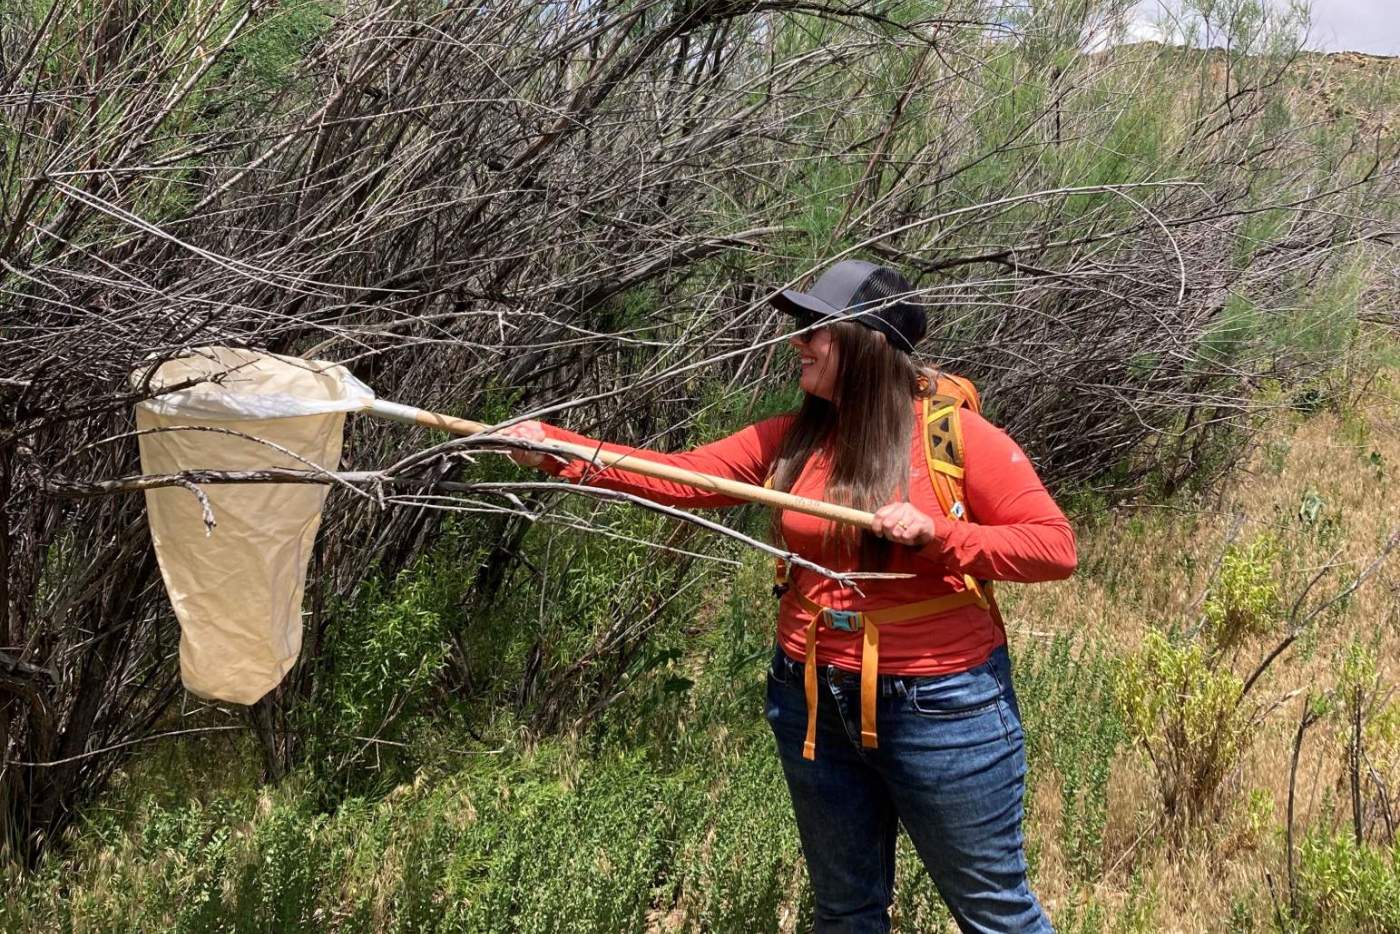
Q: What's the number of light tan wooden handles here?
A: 1